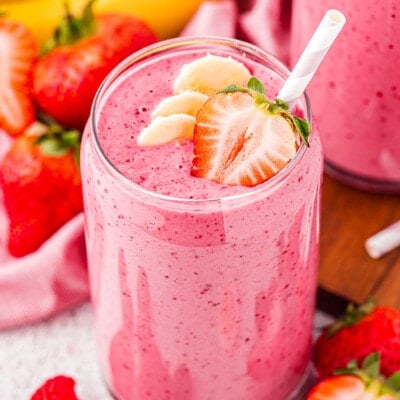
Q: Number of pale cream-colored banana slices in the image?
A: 3